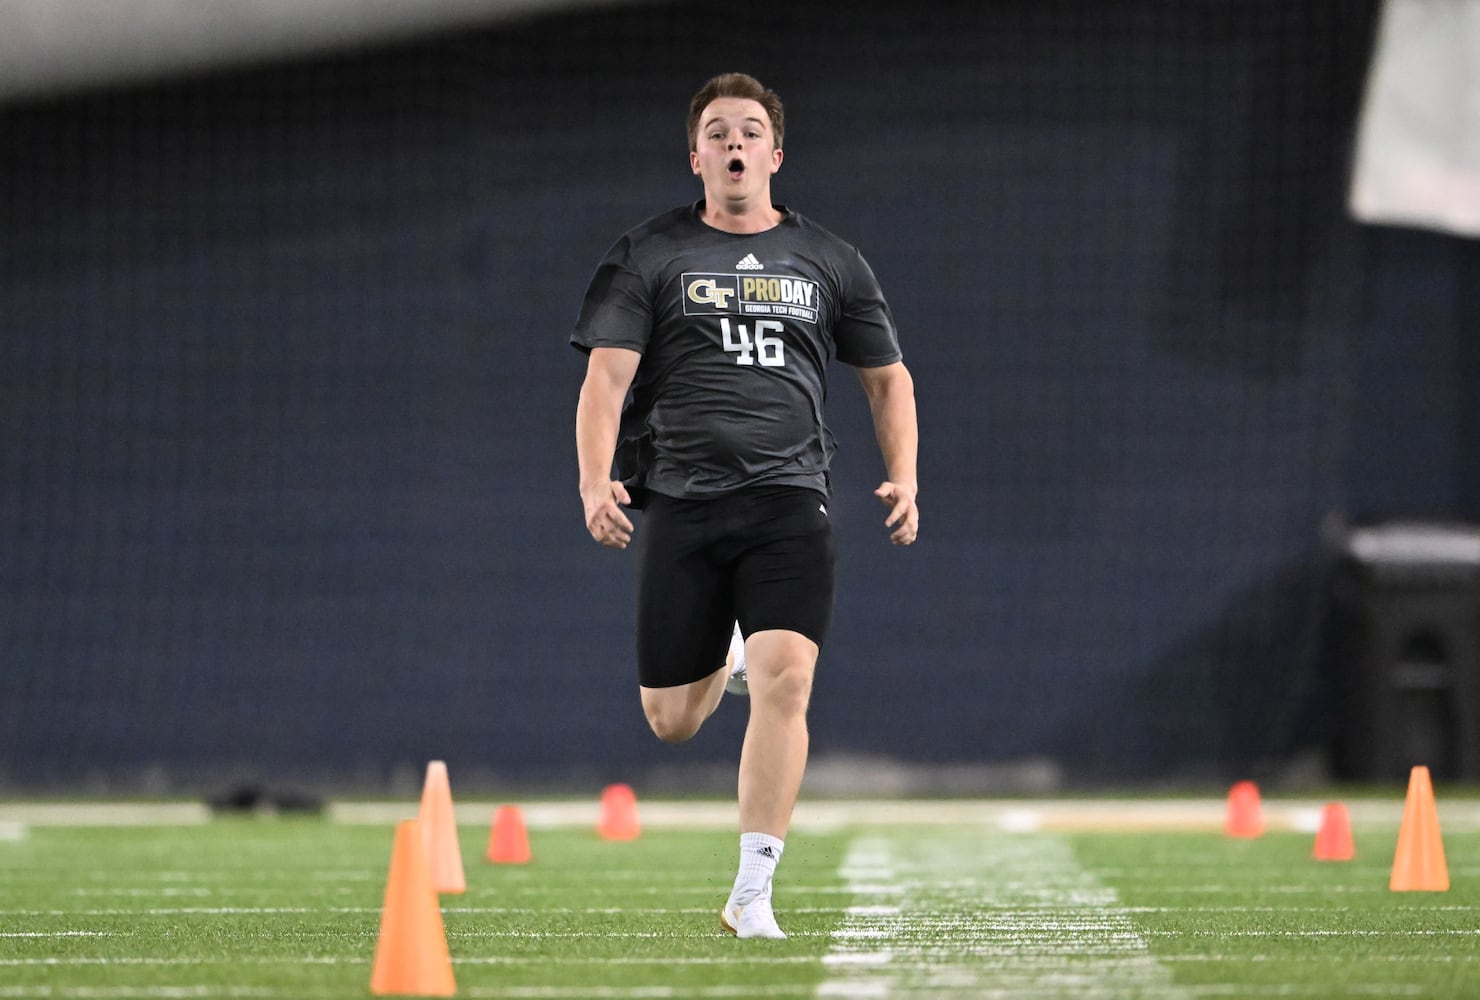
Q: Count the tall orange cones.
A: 3